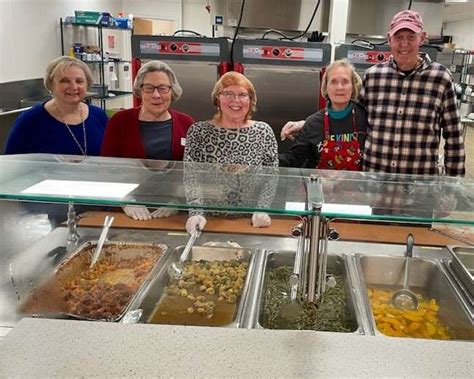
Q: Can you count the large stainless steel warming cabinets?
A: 3